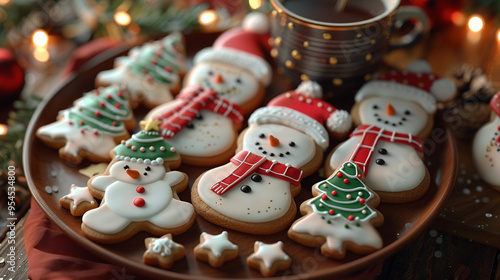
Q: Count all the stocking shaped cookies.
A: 0